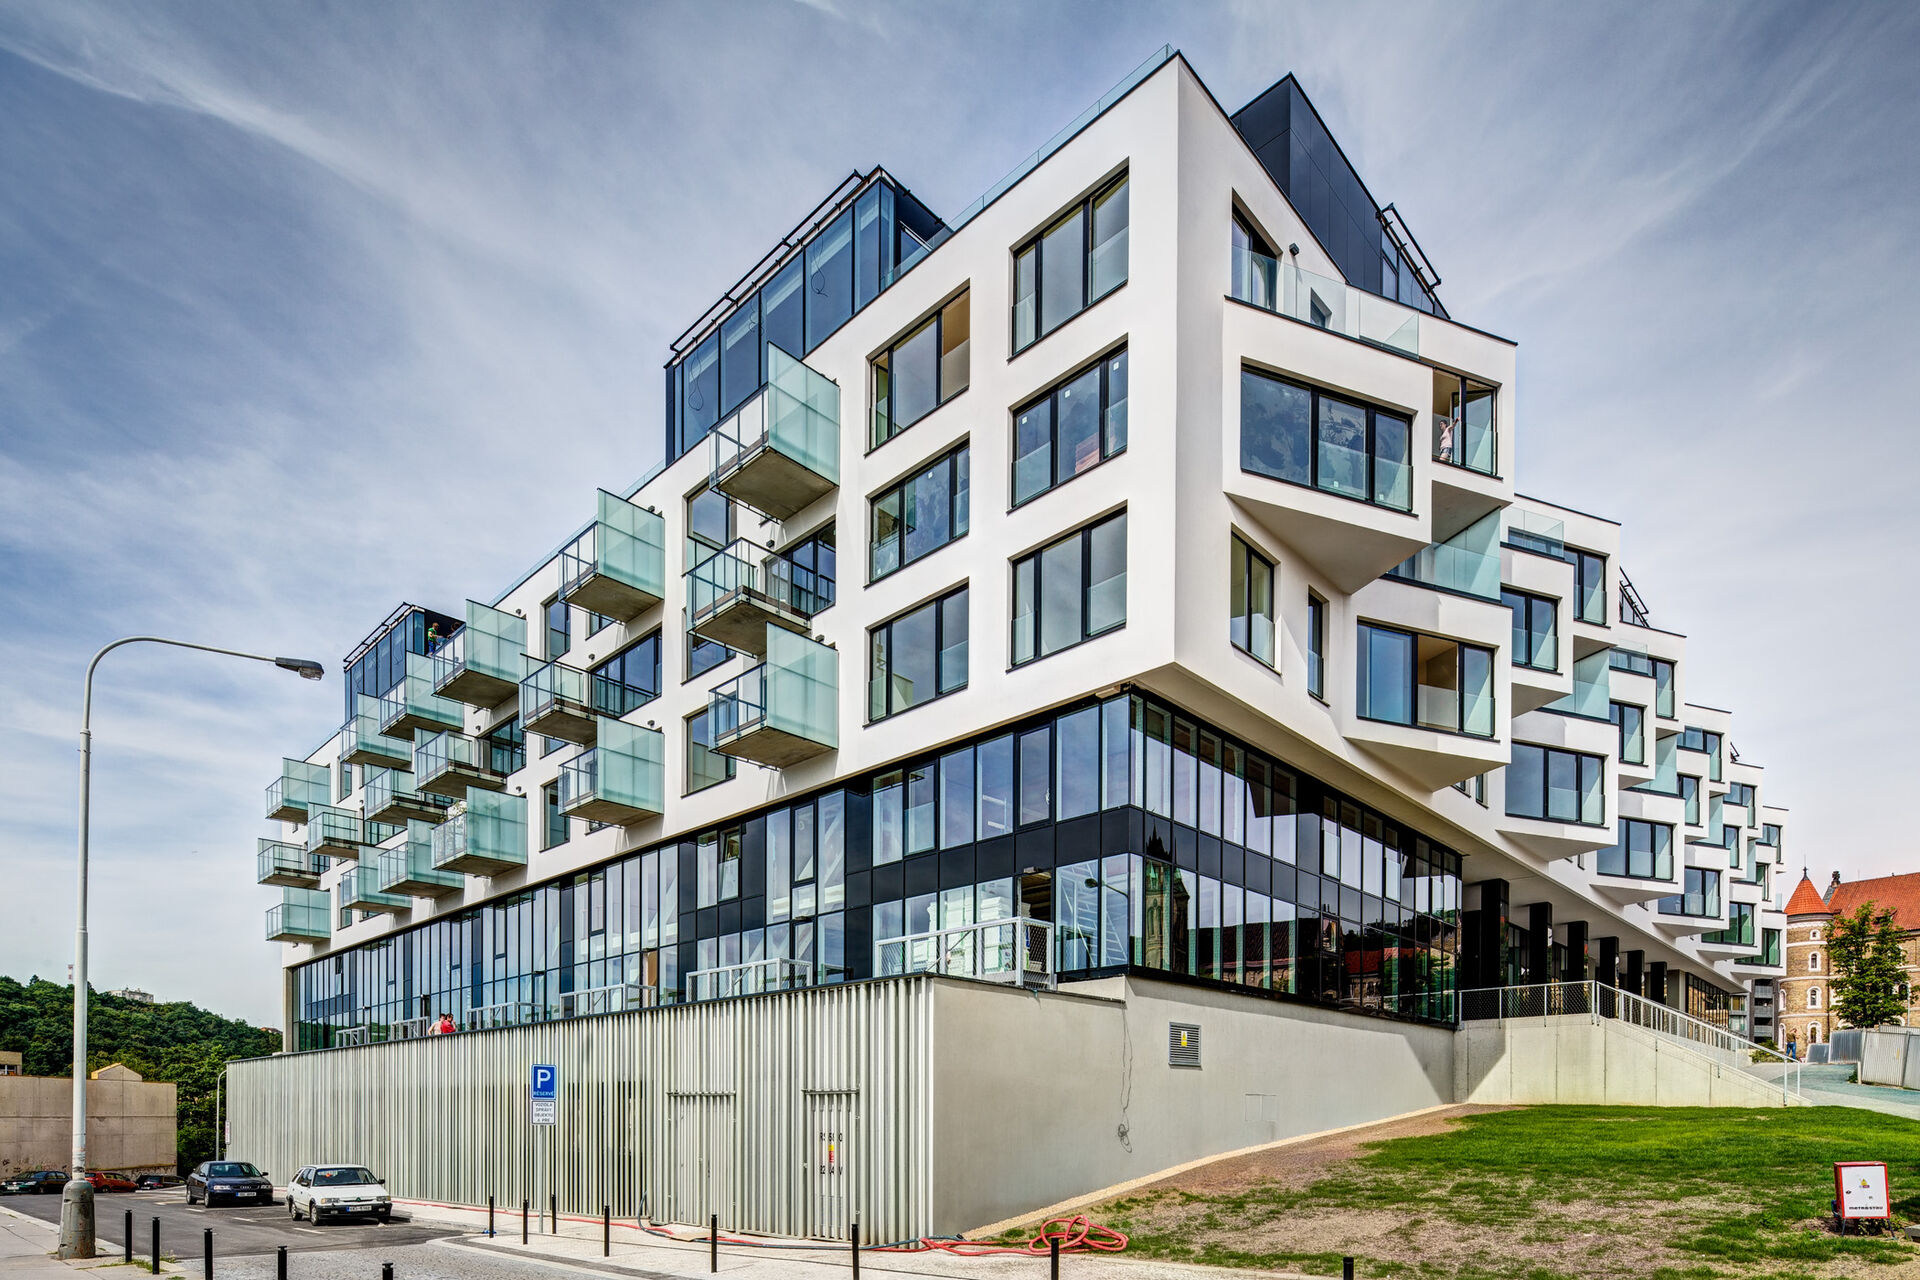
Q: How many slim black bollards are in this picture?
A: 13